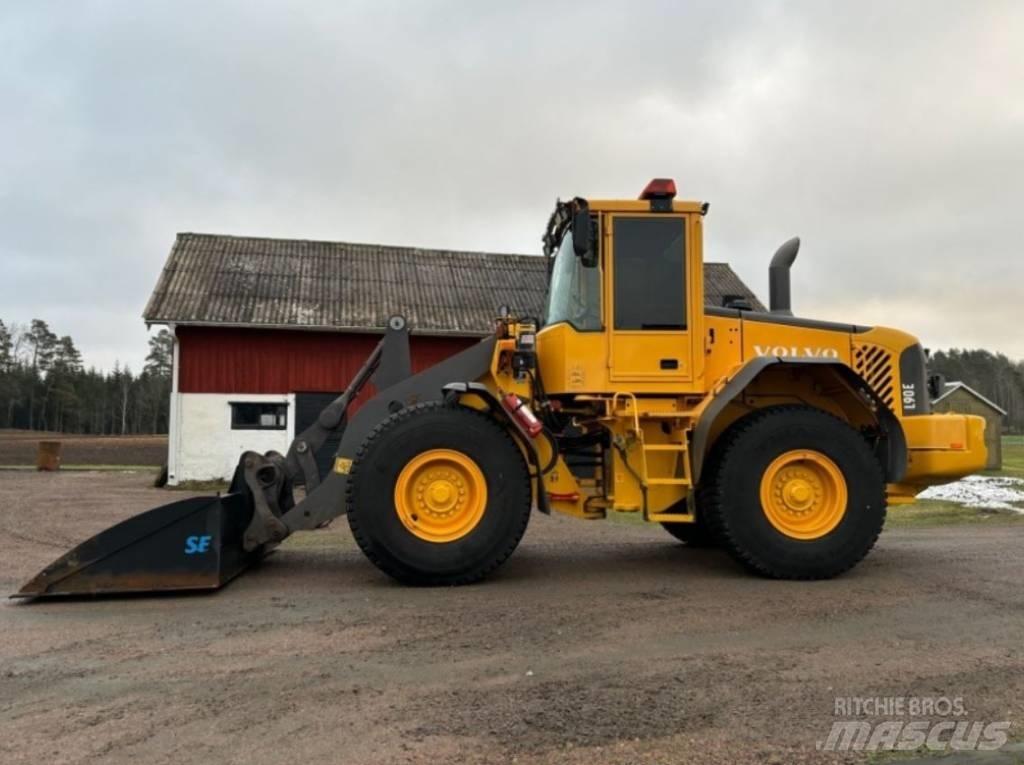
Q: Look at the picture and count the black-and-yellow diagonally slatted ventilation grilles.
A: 1